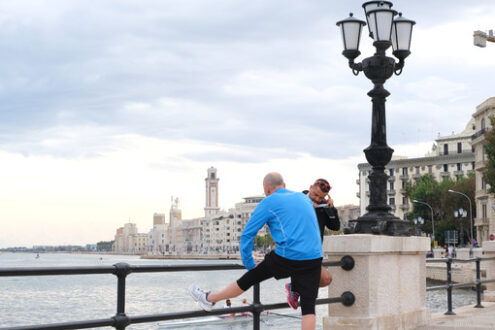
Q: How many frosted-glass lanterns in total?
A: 4